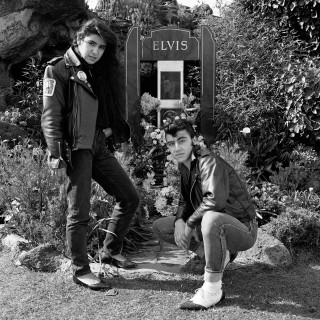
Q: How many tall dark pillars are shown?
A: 2